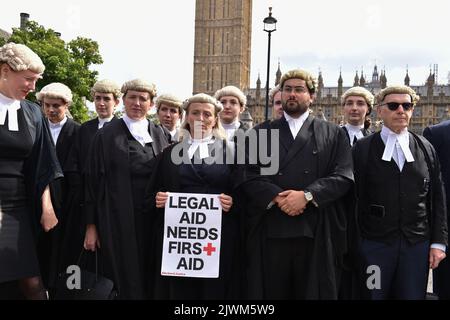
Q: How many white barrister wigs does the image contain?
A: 11